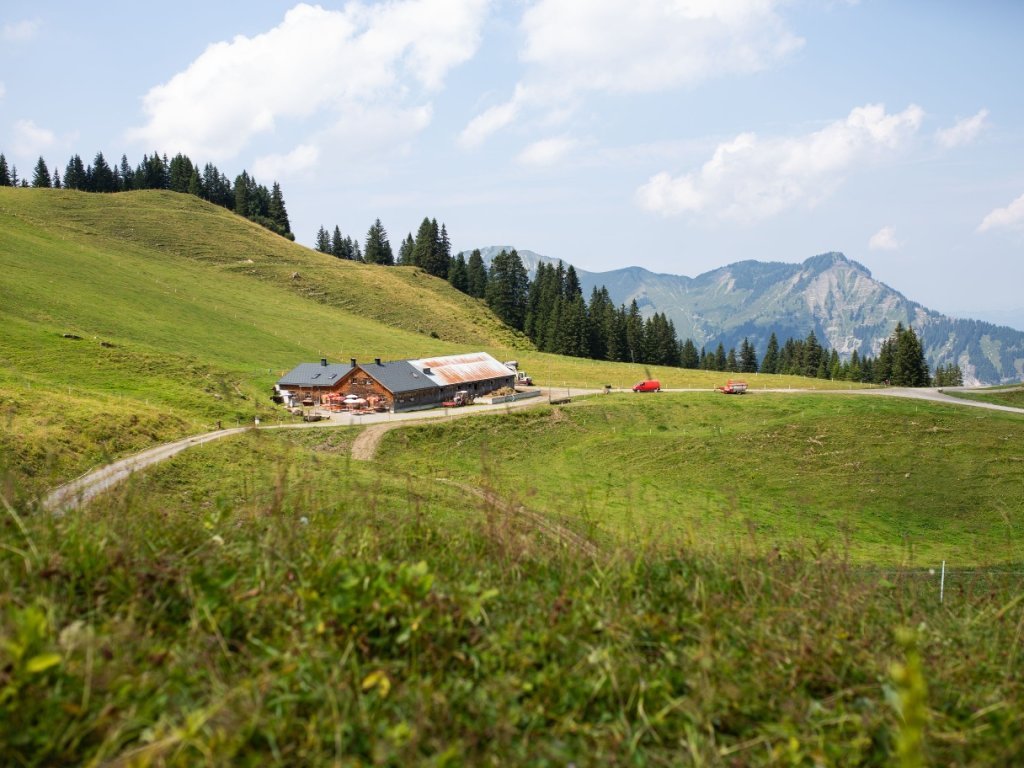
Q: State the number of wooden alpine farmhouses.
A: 1